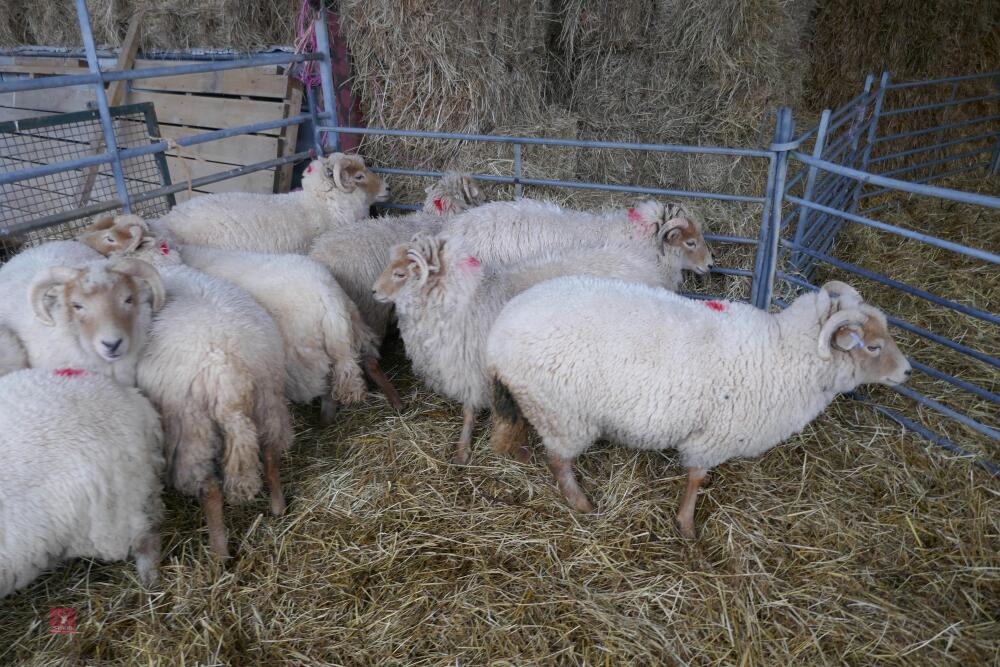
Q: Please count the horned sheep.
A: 7